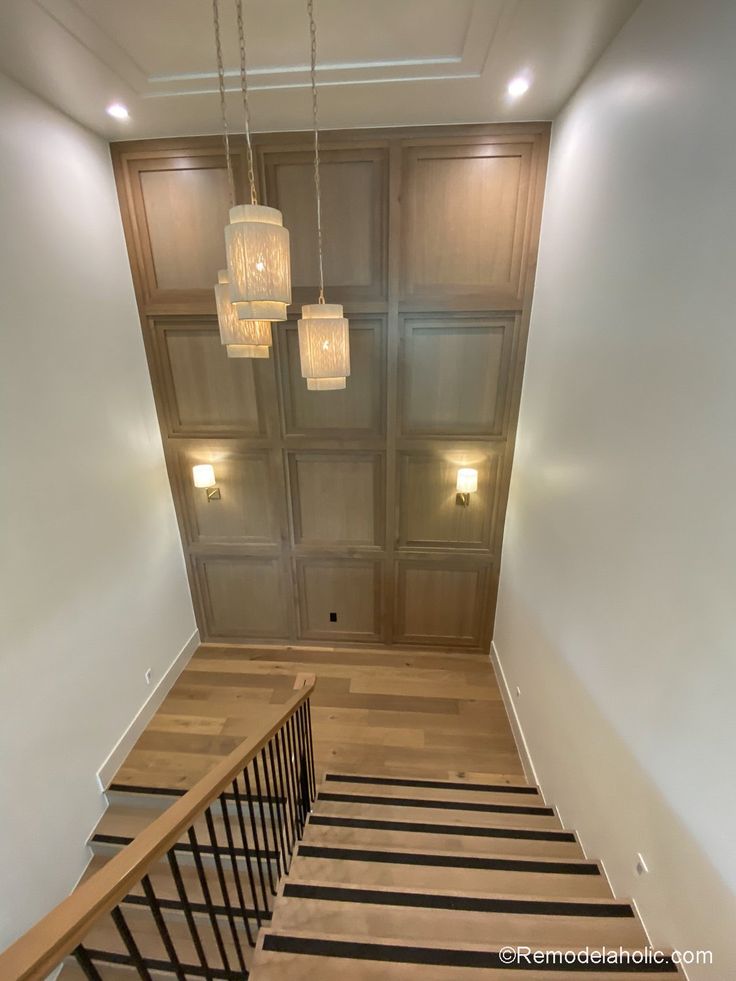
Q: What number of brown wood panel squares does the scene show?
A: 12